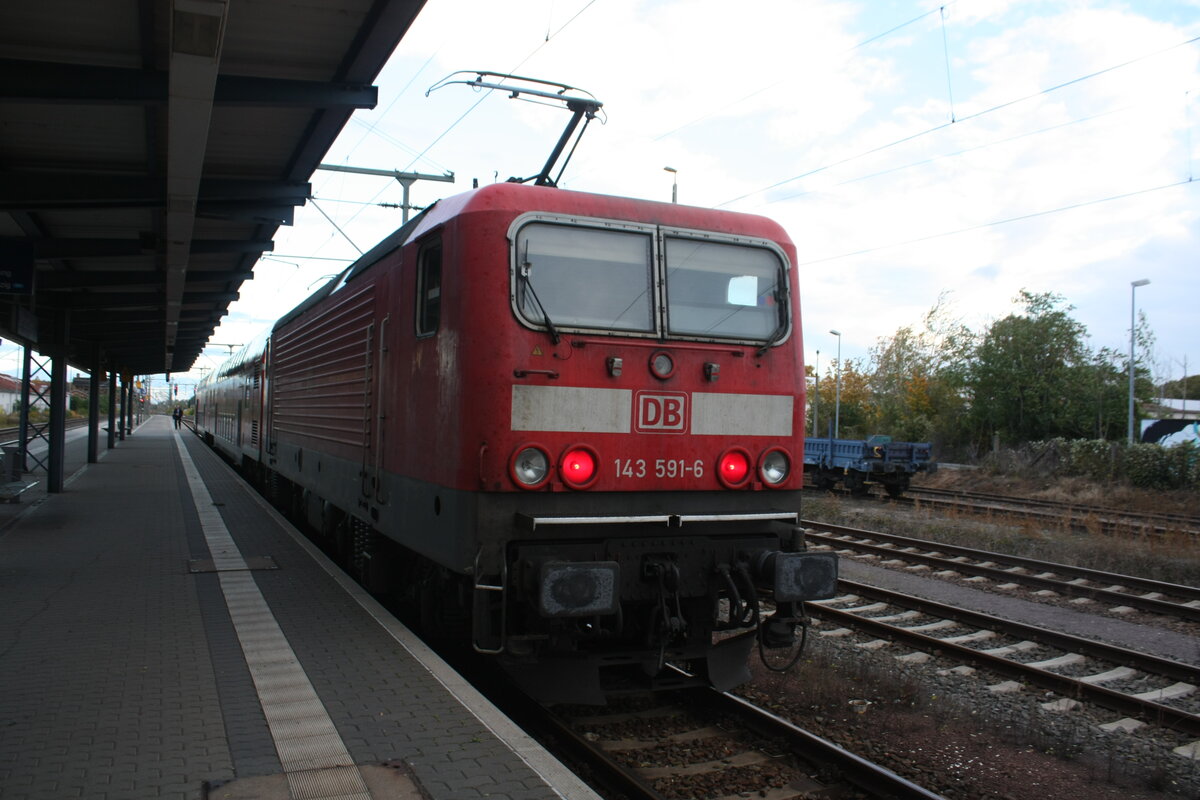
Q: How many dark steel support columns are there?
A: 6